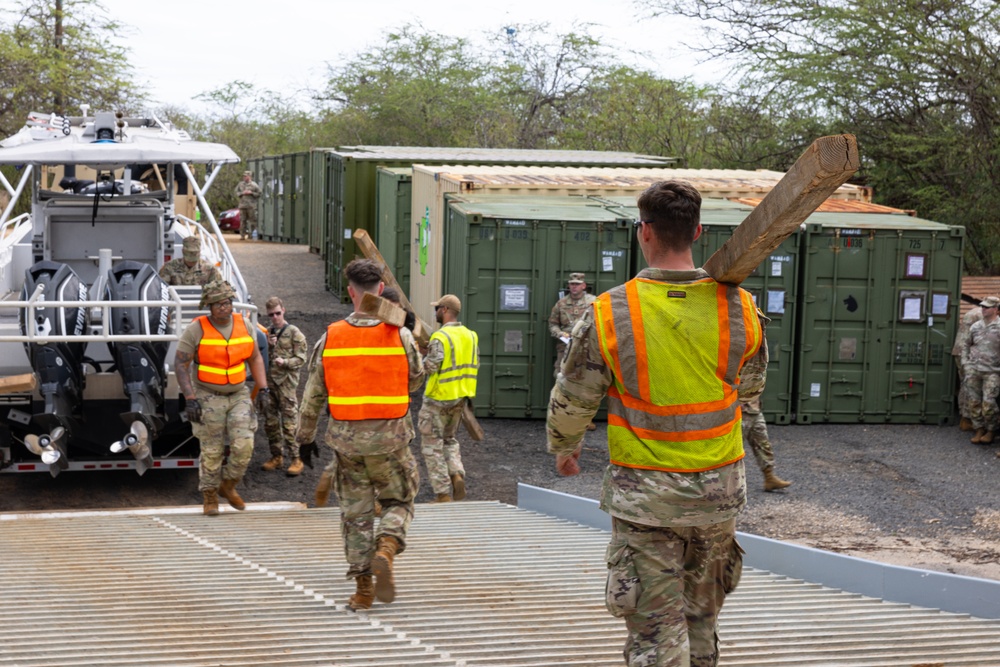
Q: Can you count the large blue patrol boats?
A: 0